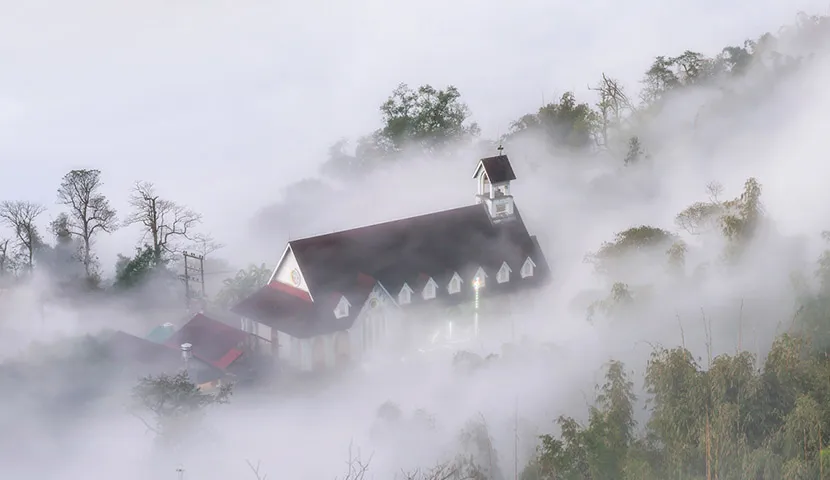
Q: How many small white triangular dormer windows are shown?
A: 7